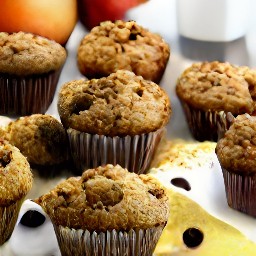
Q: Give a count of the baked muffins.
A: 8